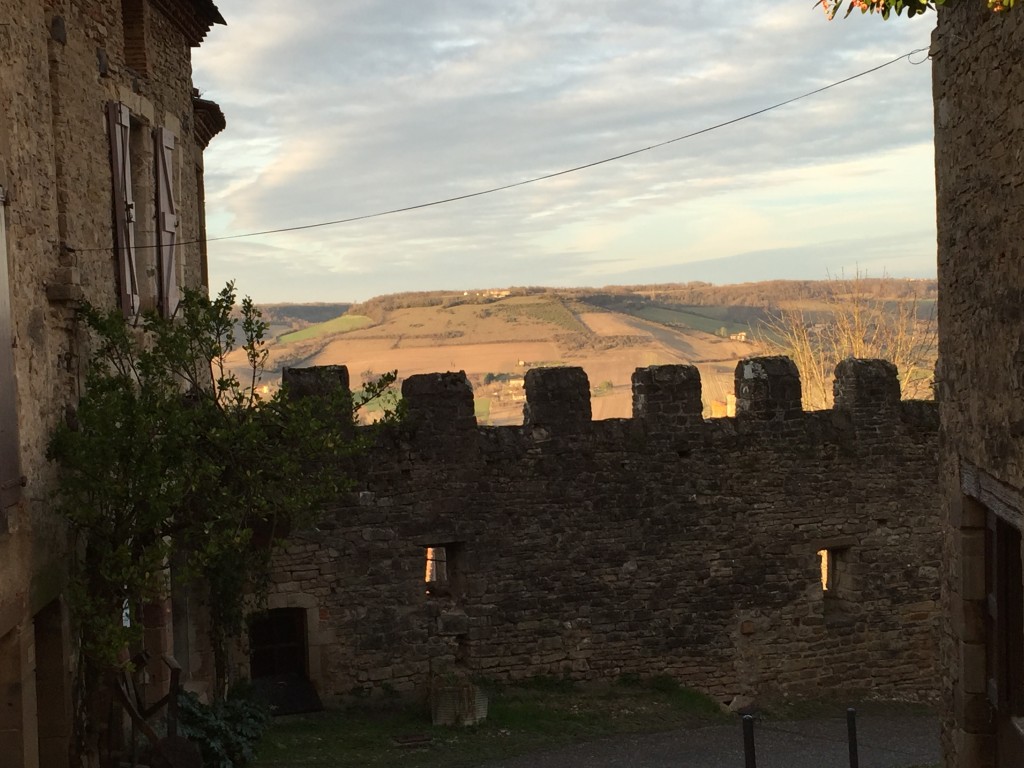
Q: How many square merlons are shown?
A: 6